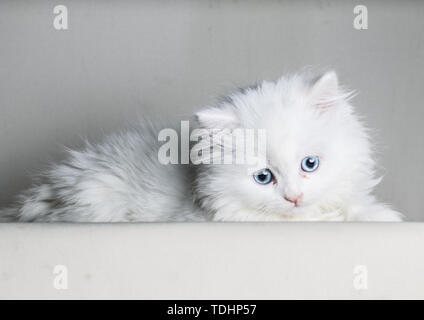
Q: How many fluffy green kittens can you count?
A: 0